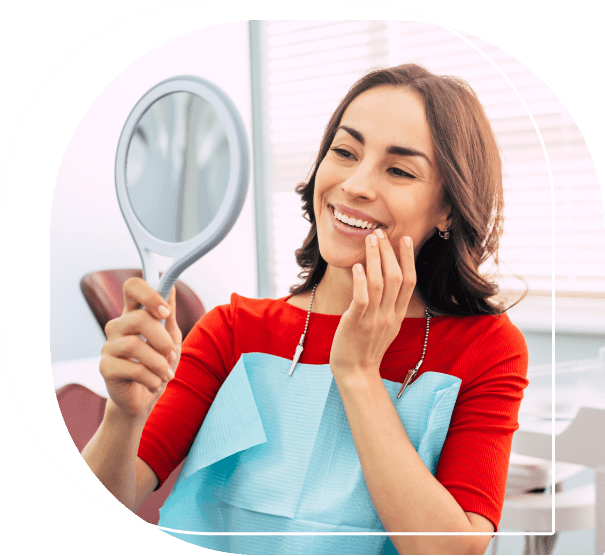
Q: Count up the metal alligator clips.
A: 2